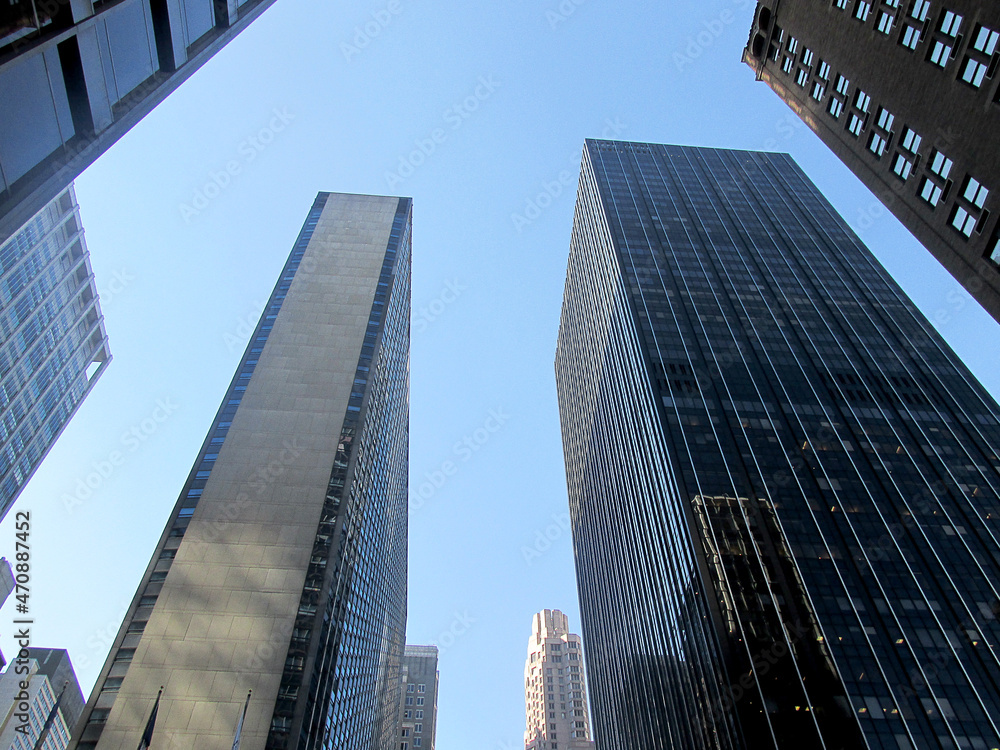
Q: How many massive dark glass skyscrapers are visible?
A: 1